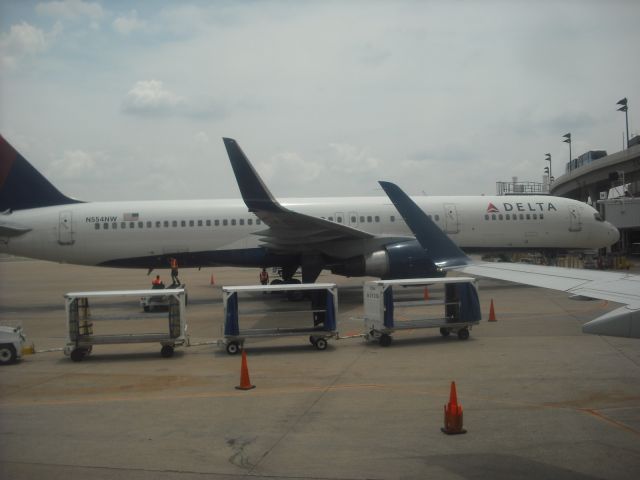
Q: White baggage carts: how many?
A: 3